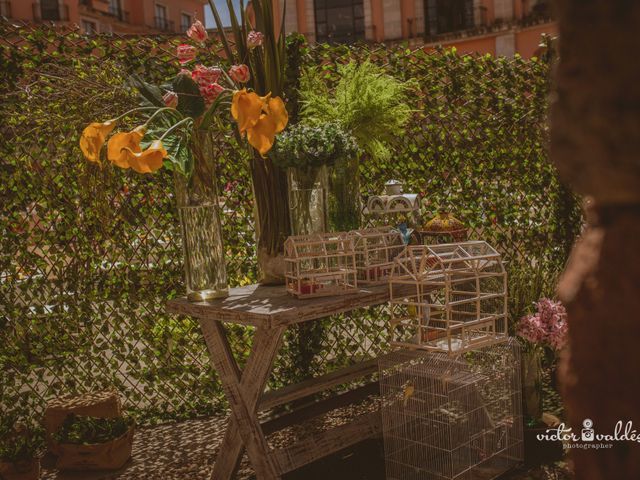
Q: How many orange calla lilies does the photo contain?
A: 6